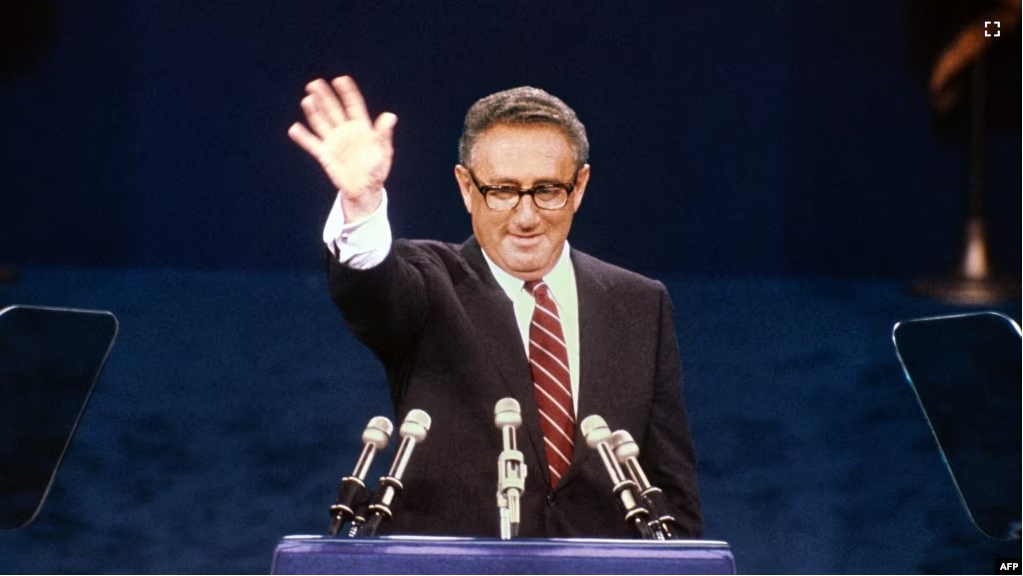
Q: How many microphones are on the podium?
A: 5